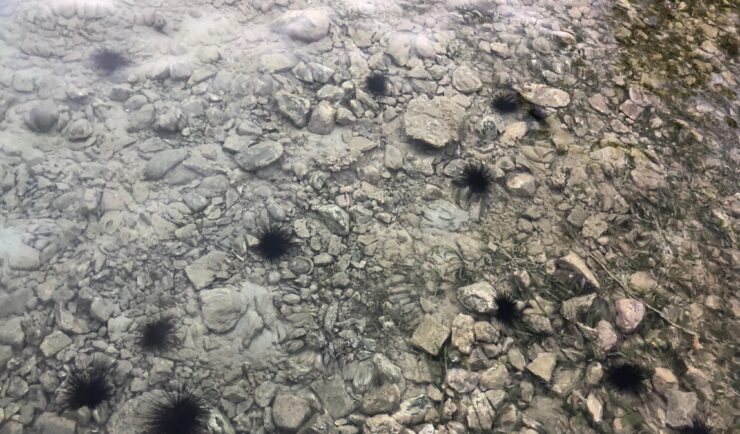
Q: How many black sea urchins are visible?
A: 11